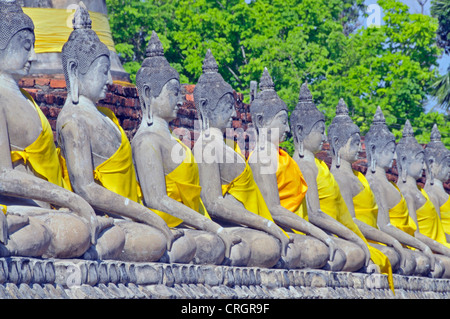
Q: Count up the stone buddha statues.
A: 10